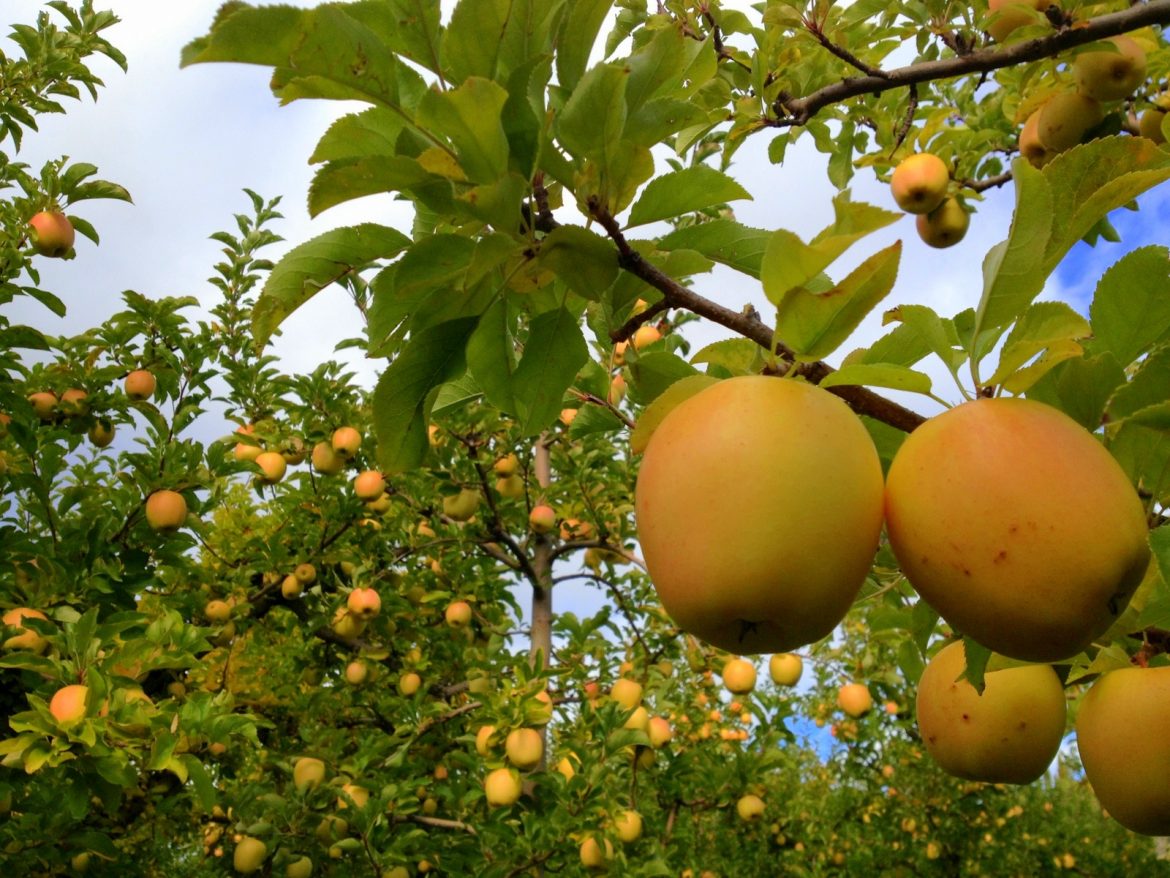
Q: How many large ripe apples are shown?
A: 4